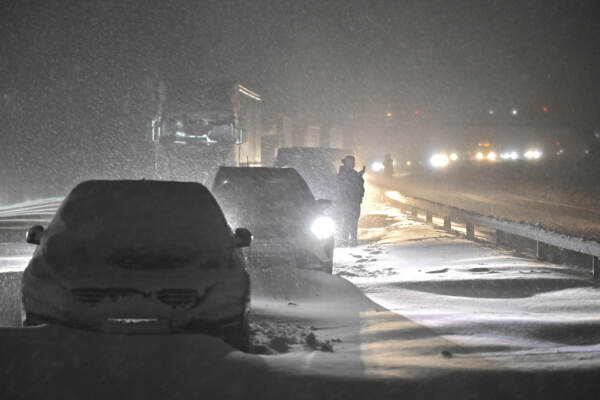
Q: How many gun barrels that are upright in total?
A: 0